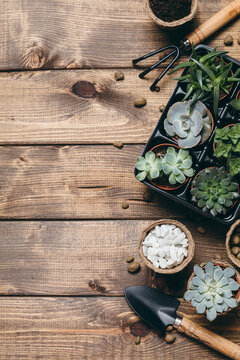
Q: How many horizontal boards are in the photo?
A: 5